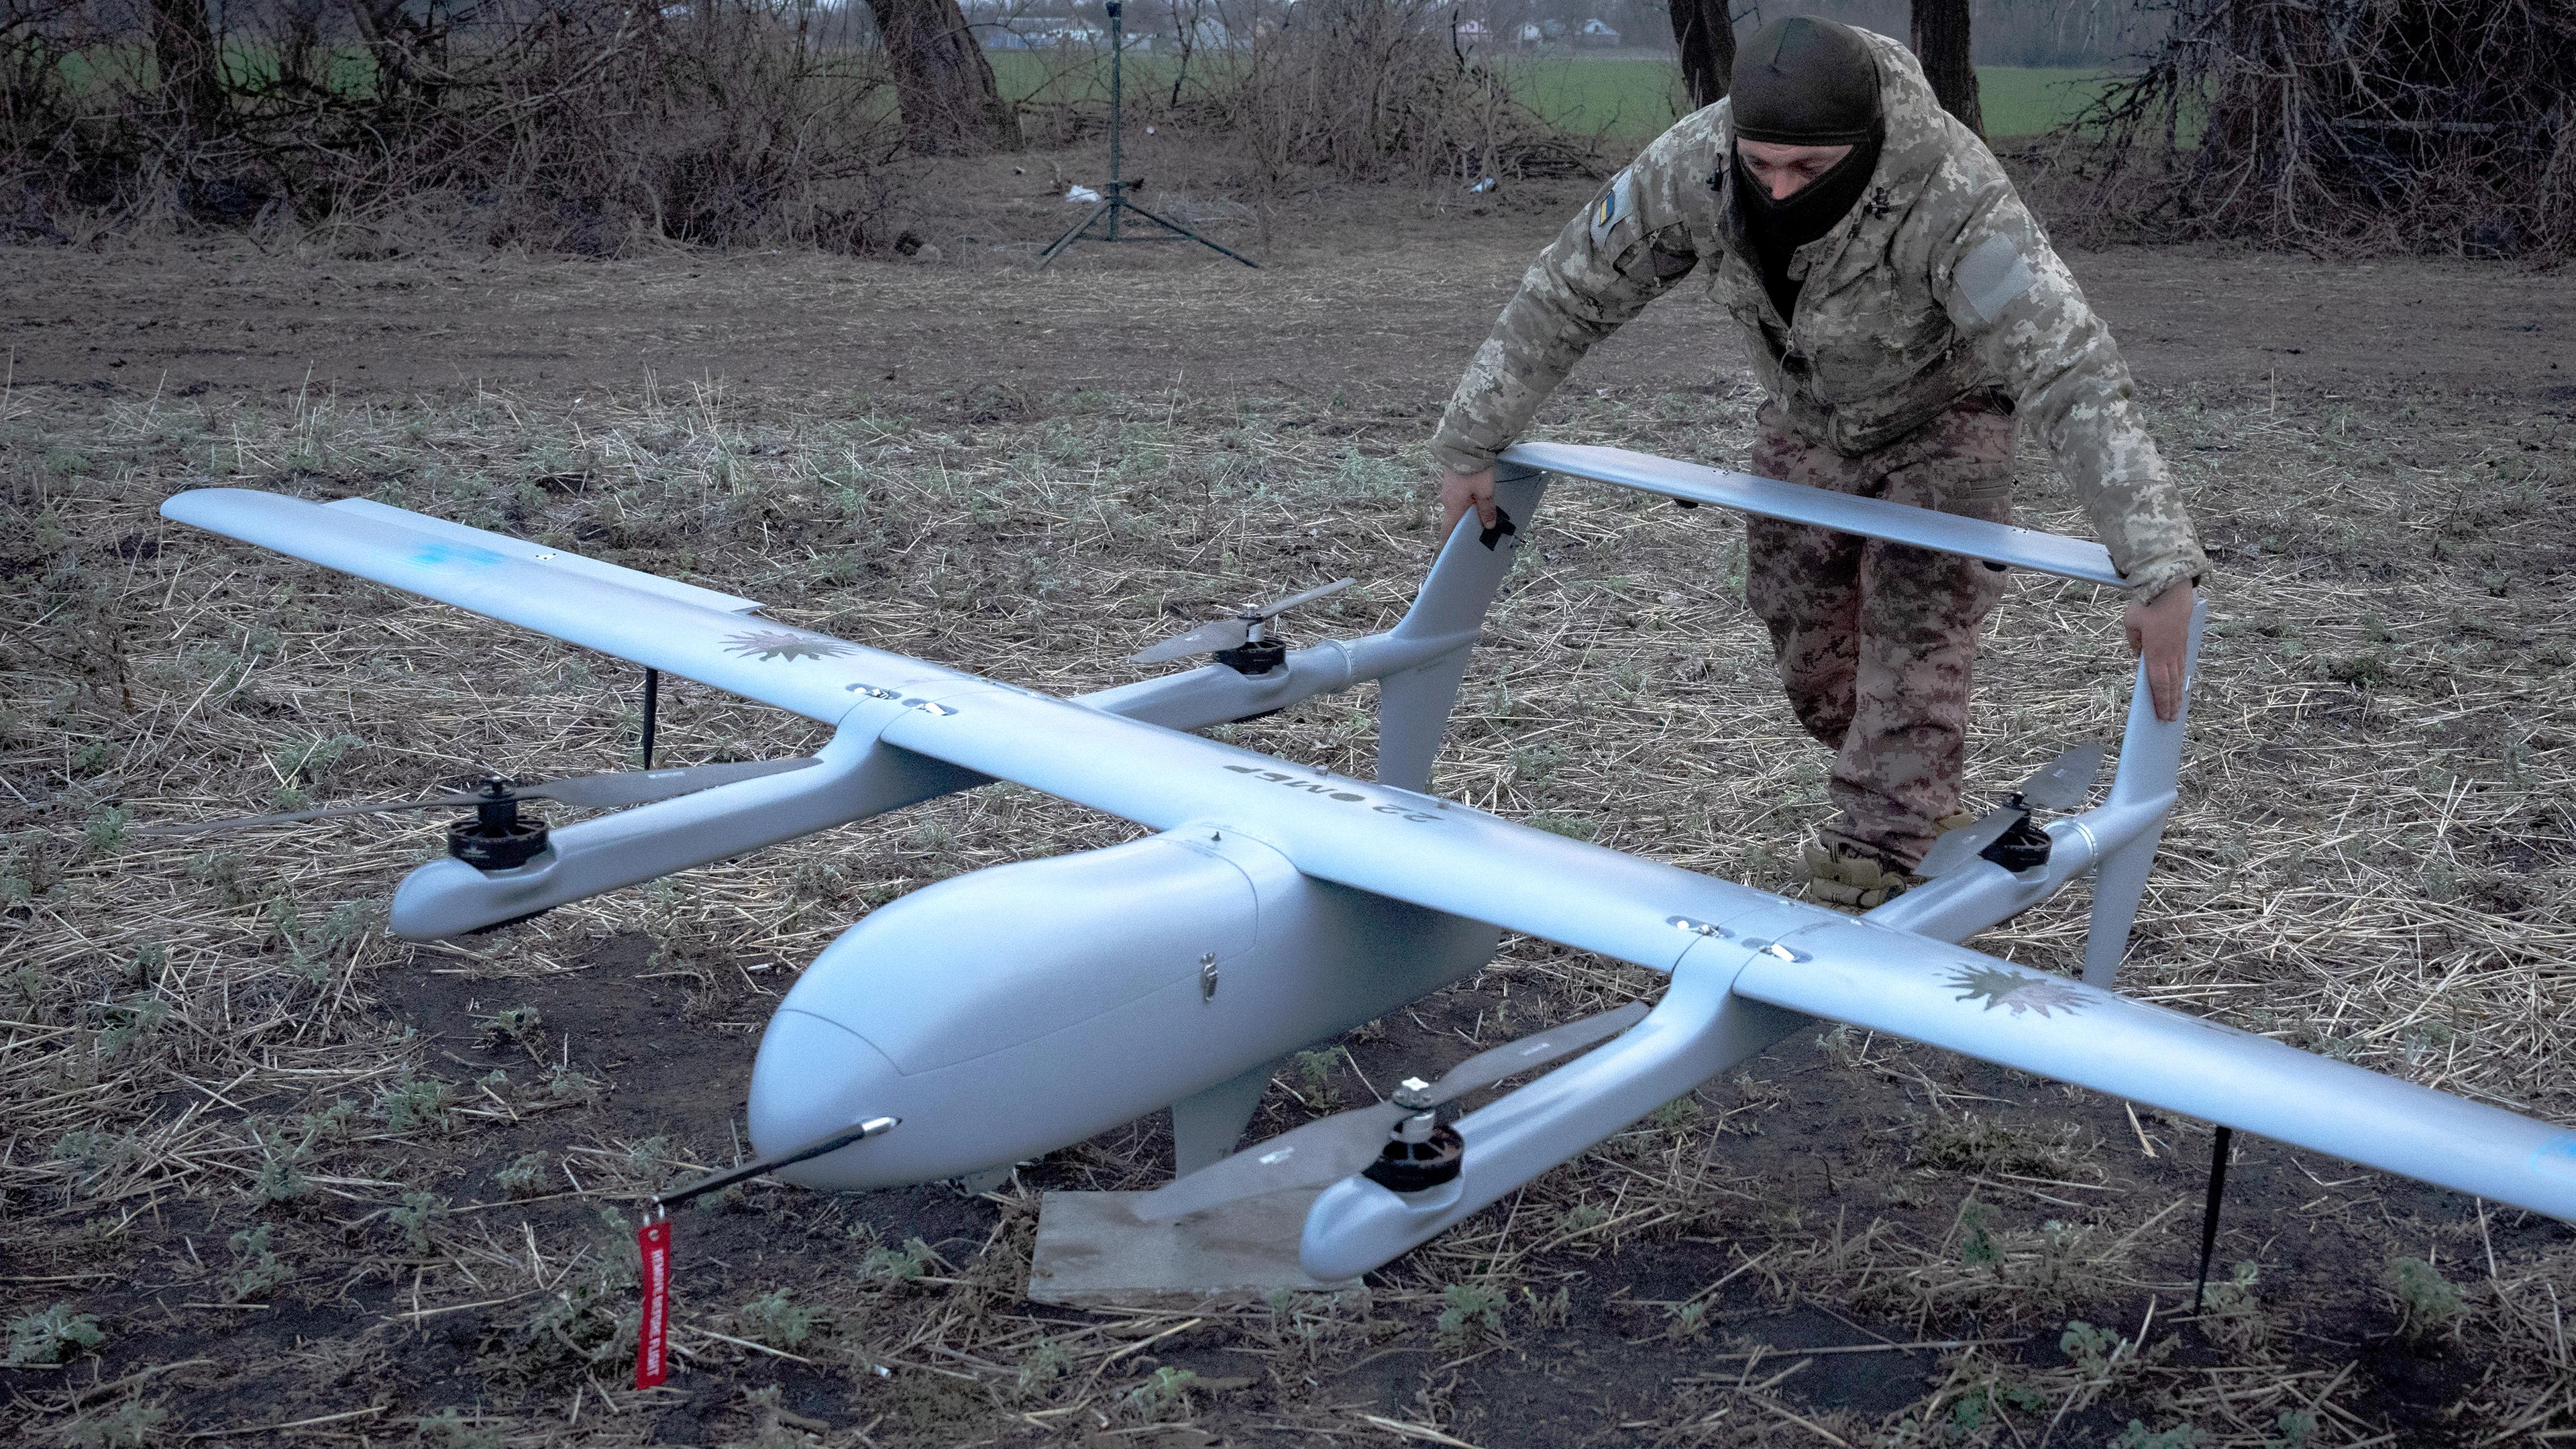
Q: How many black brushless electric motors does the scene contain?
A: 4